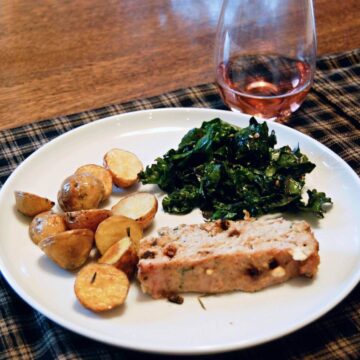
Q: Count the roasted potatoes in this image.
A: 11